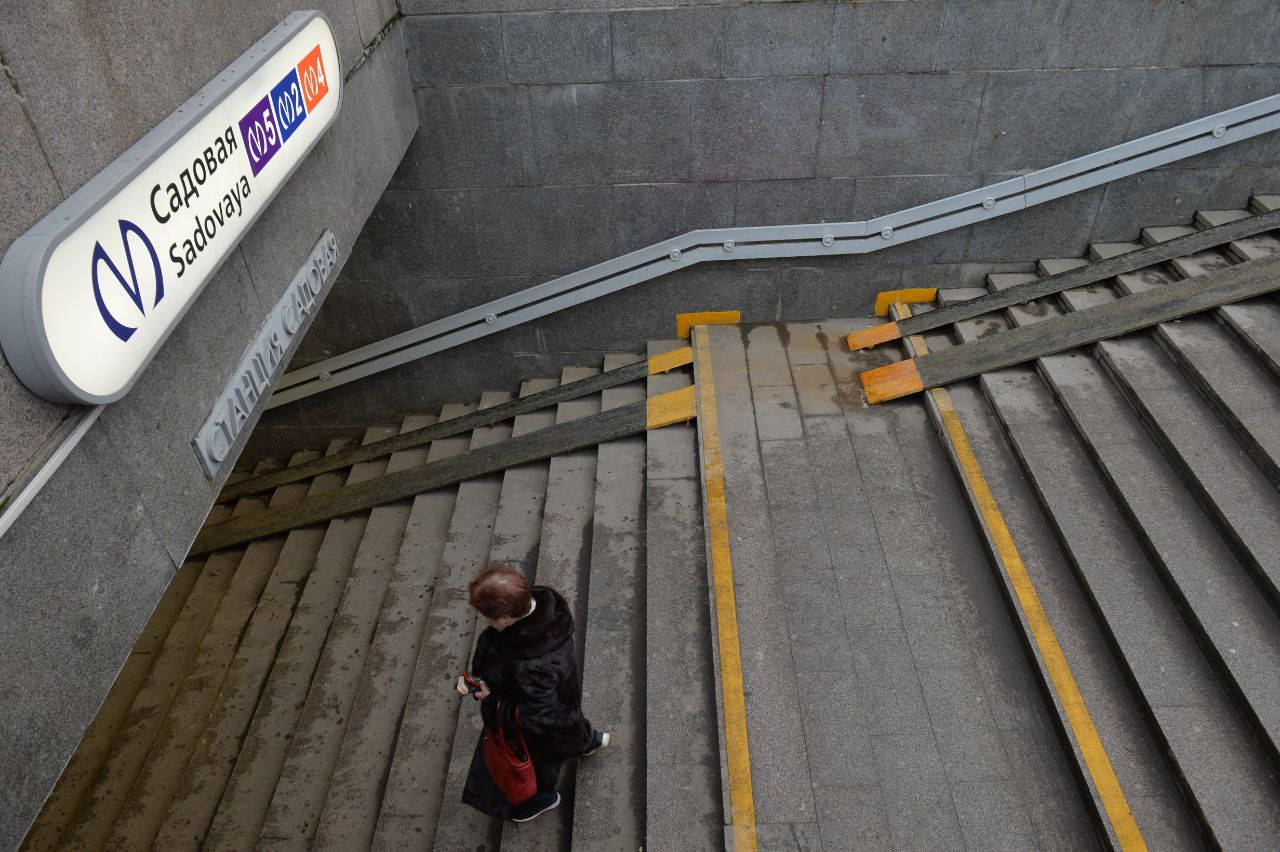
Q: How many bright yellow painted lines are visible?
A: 2